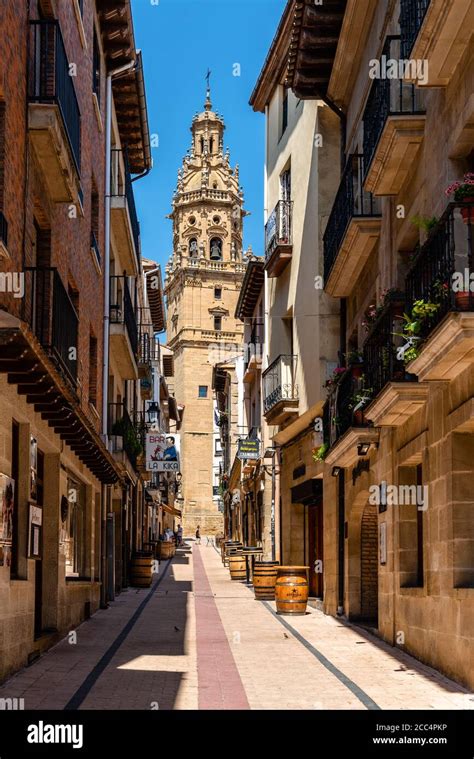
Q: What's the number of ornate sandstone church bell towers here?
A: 1